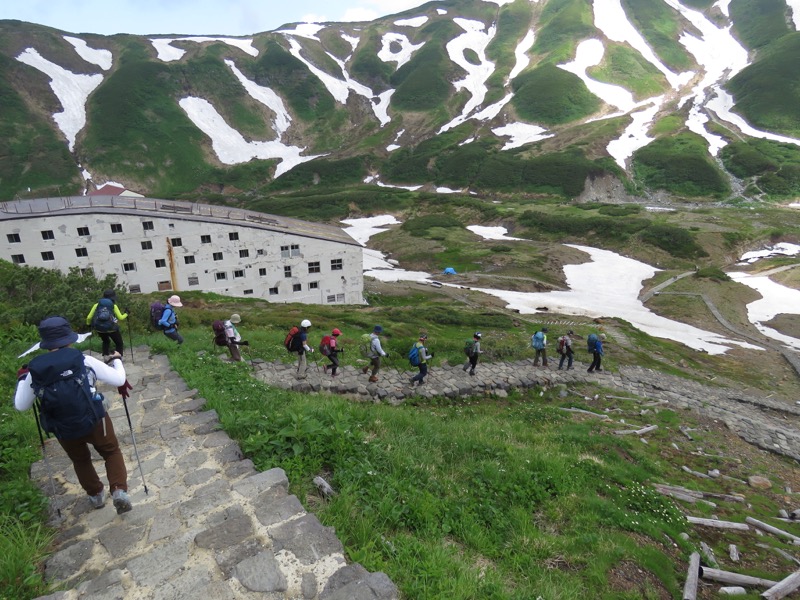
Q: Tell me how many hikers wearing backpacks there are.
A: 12